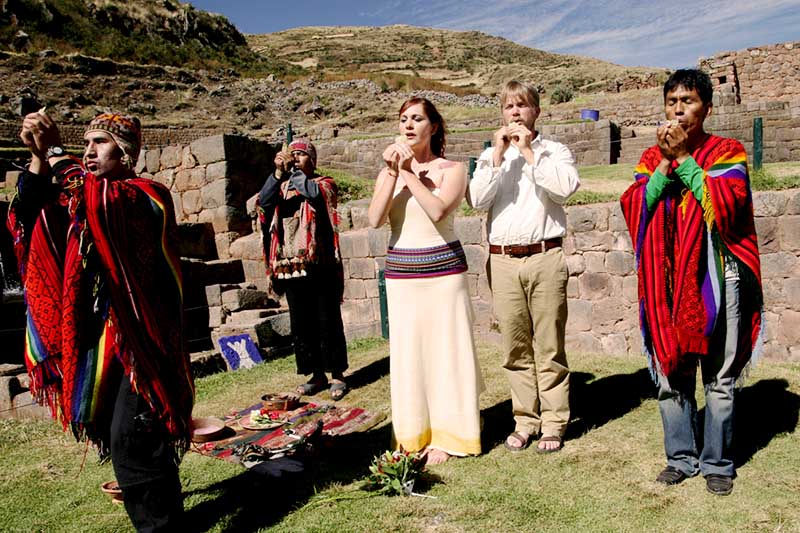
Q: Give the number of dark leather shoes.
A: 2